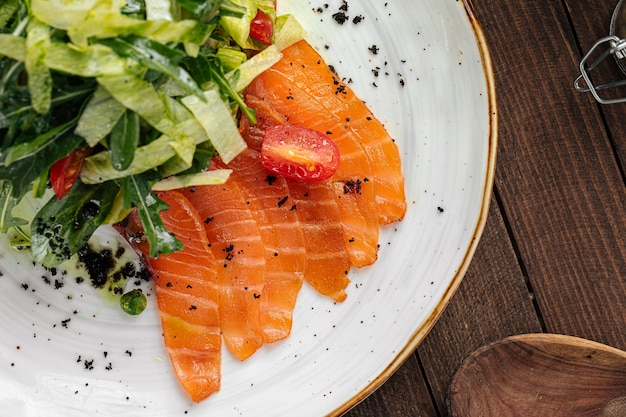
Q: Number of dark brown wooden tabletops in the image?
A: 1